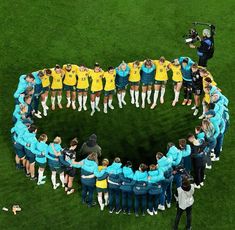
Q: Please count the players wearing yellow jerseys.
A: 12